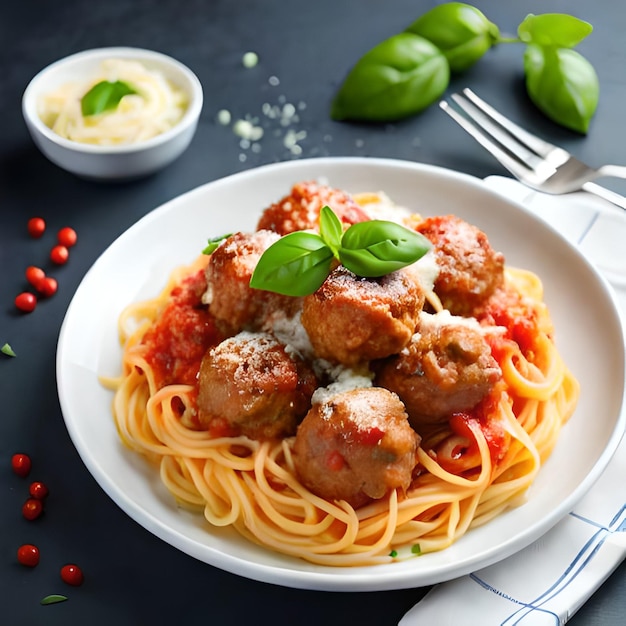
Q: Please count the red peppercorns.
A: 11